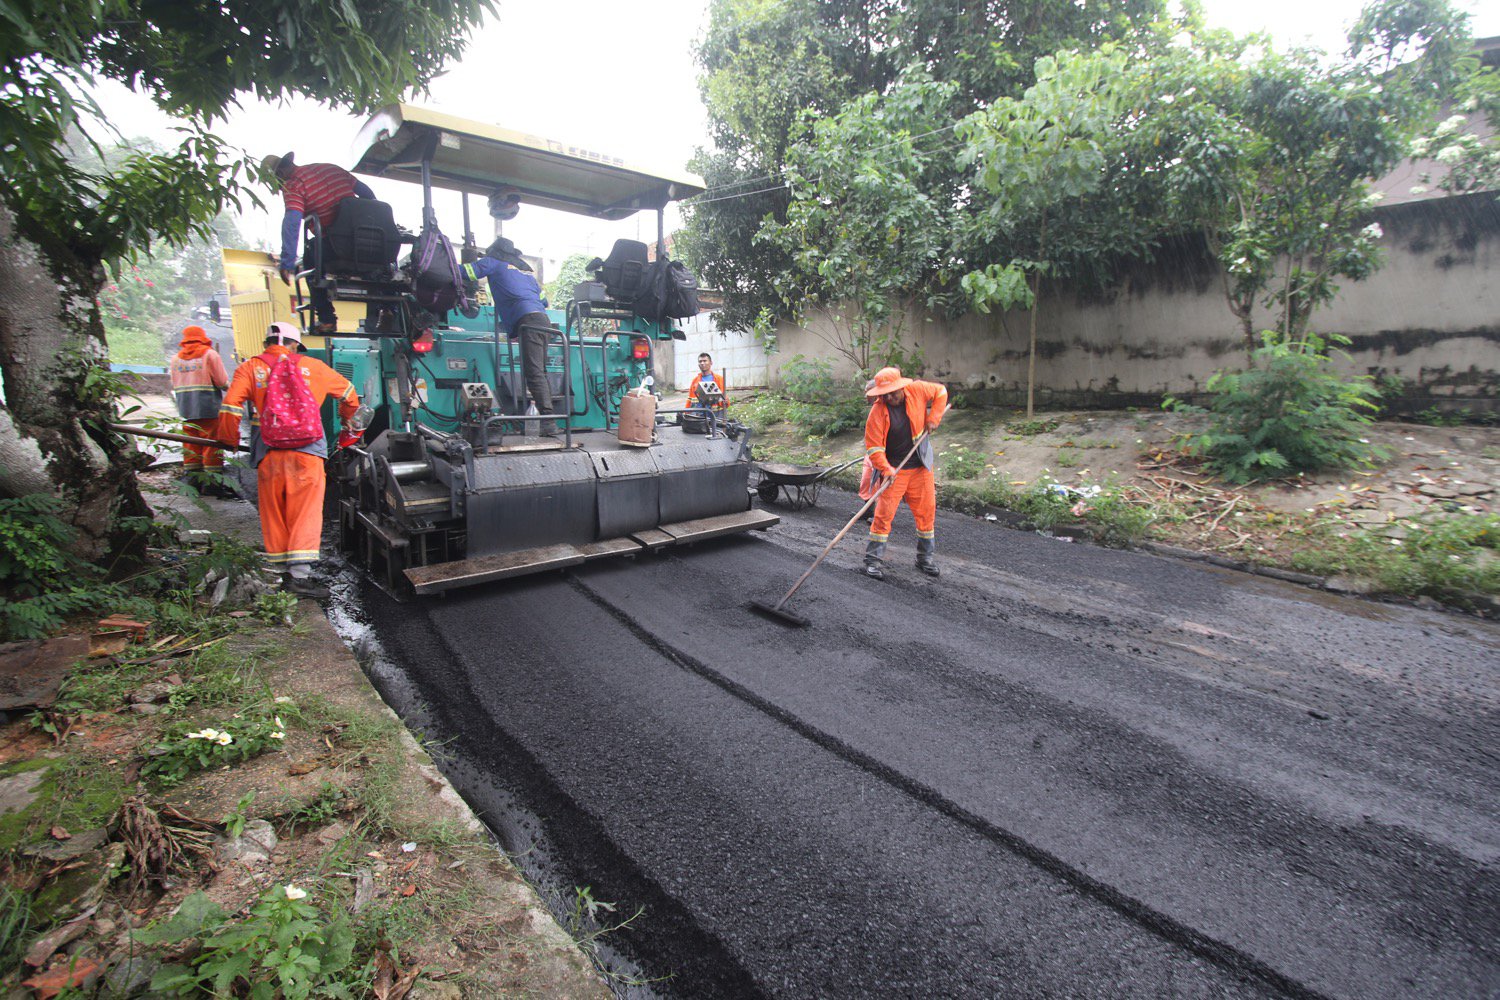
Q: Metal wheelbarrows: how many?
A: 1